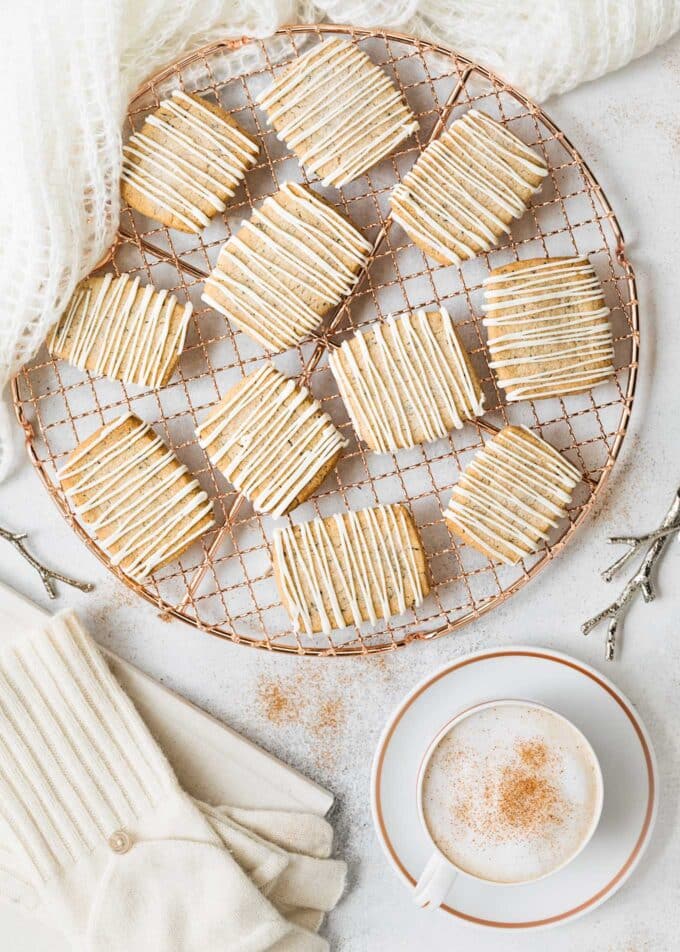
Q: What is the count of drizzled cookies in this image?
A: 11